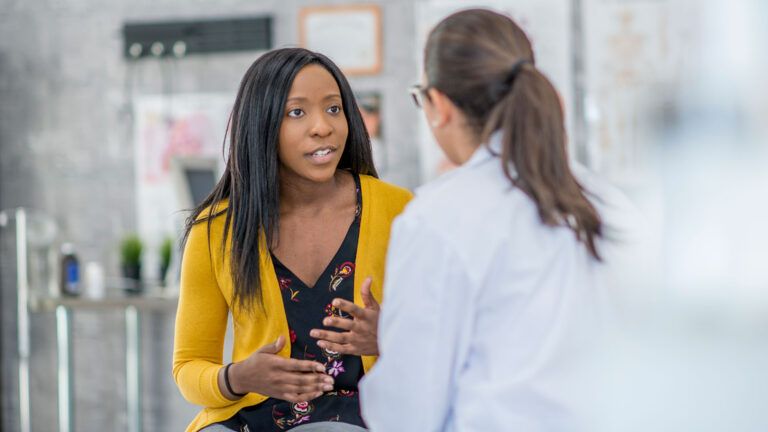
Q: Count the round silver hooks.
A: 3